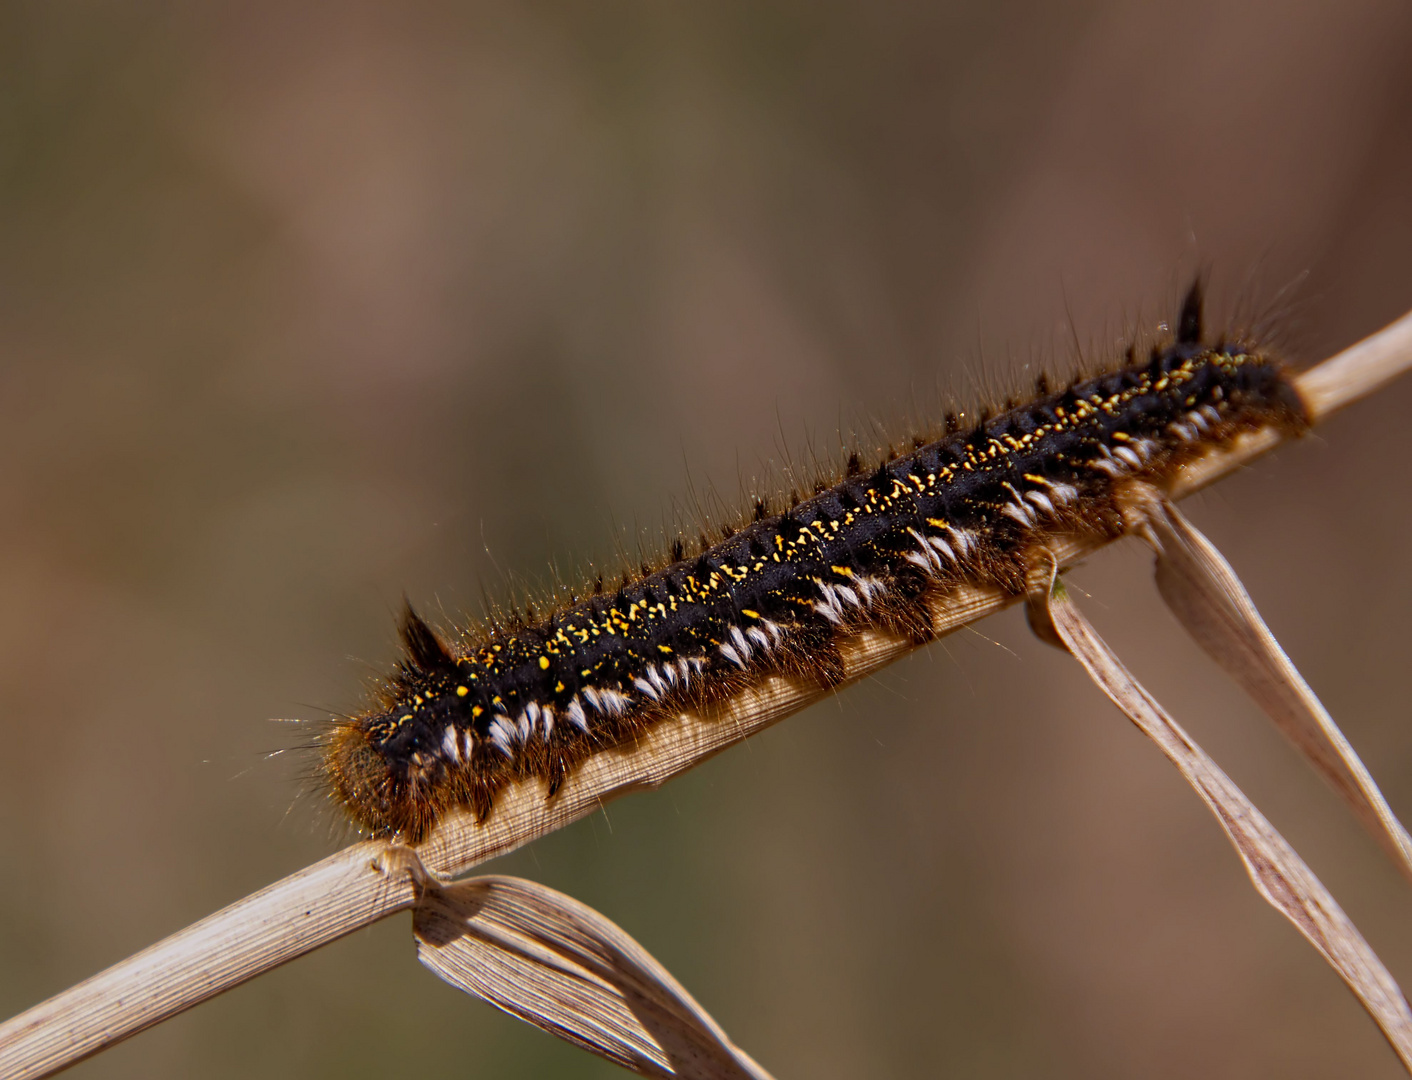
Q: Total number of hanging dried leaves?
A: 3